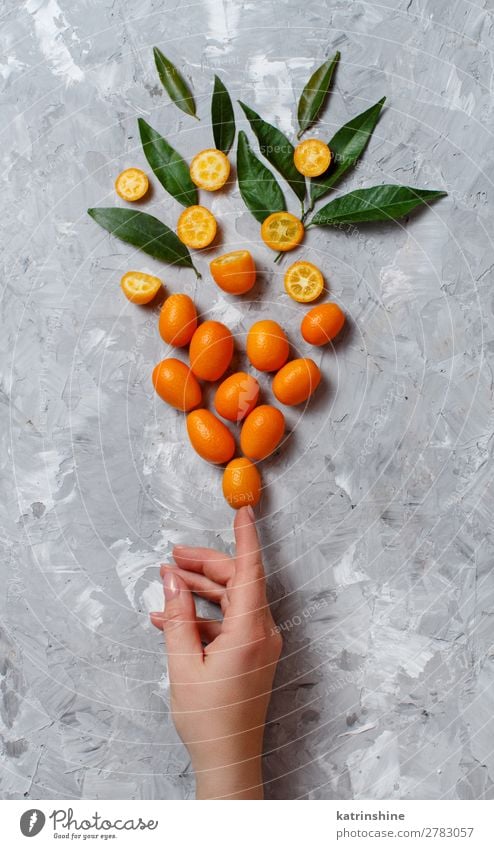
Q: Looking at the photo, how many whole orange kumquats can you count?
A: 10